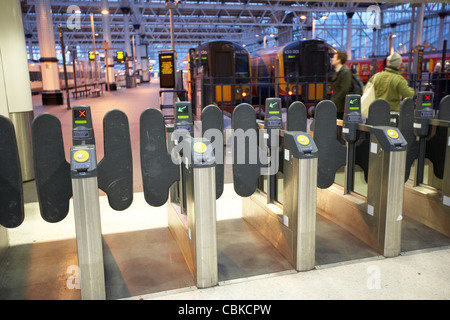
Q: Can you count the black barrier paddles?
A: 11